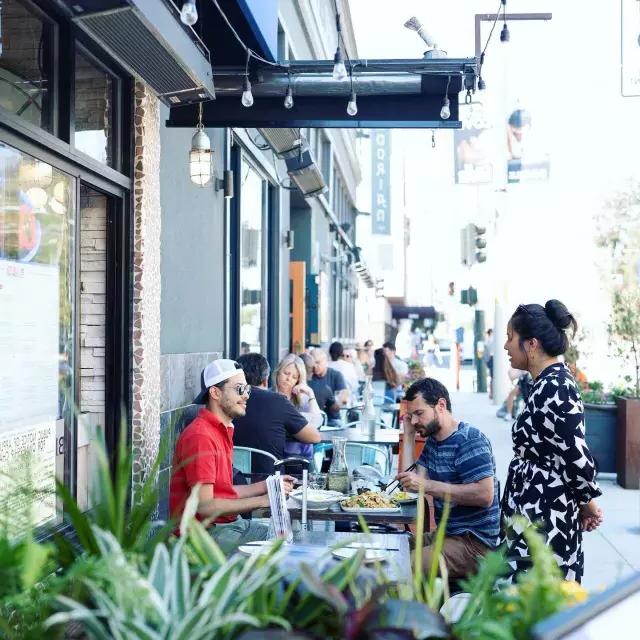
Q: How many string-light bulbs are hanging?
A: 8